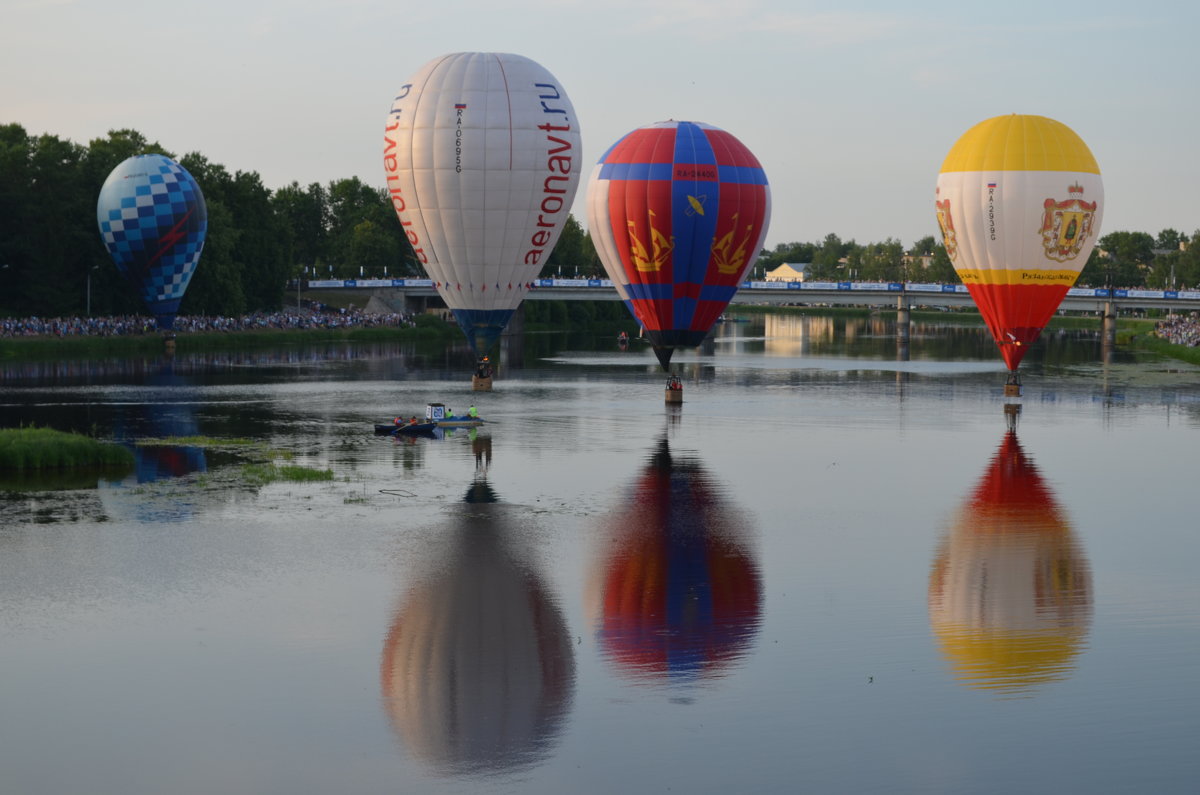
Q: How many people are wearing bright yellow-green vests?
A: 2